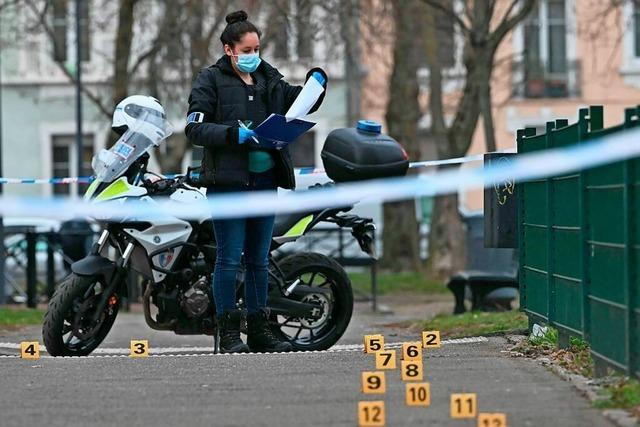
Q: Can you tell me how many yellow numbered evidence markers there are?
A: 12